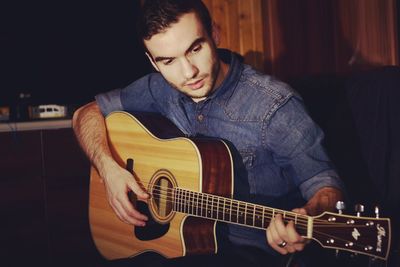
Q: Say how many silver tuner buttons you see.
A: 3